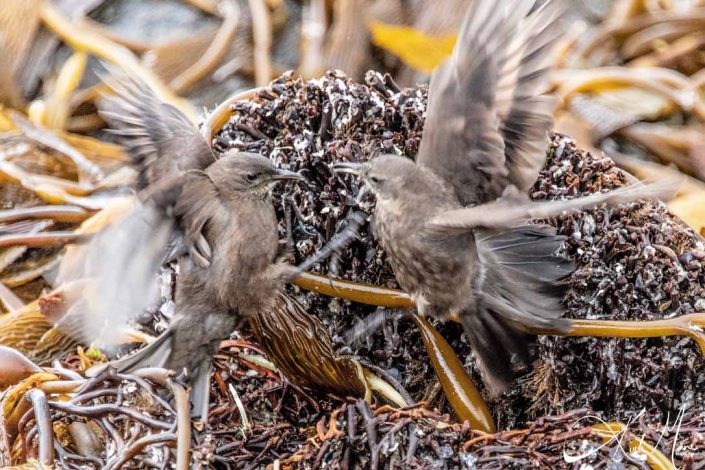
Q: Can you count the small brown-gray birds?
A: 2